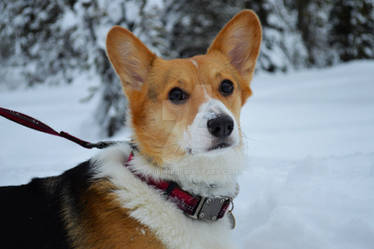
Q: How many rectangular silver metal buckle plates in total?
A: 1